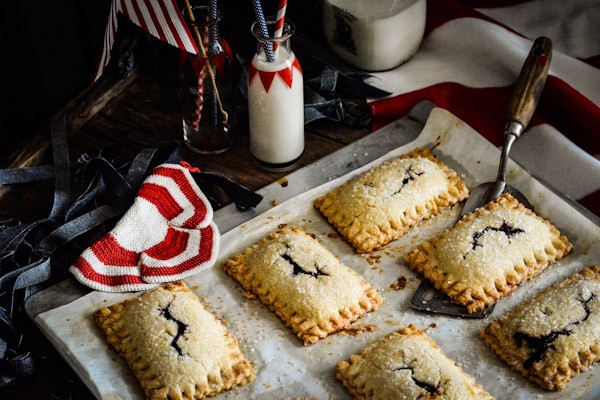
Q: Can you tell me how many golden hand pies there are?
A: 6